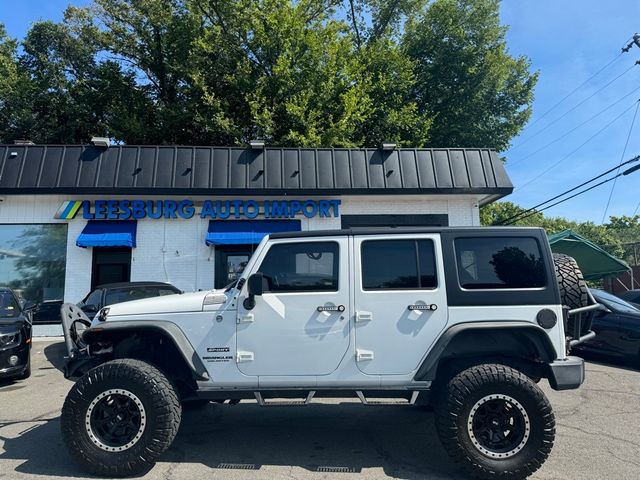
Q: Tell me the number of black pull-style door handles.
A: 2